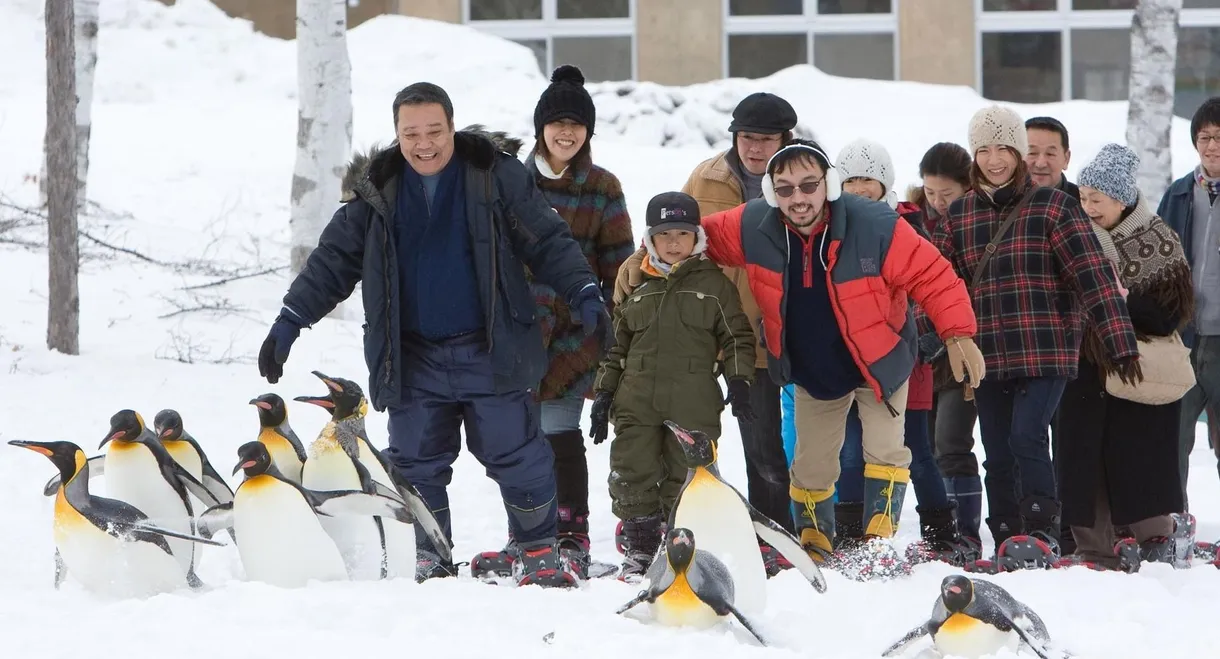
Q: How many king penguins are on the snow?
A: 10